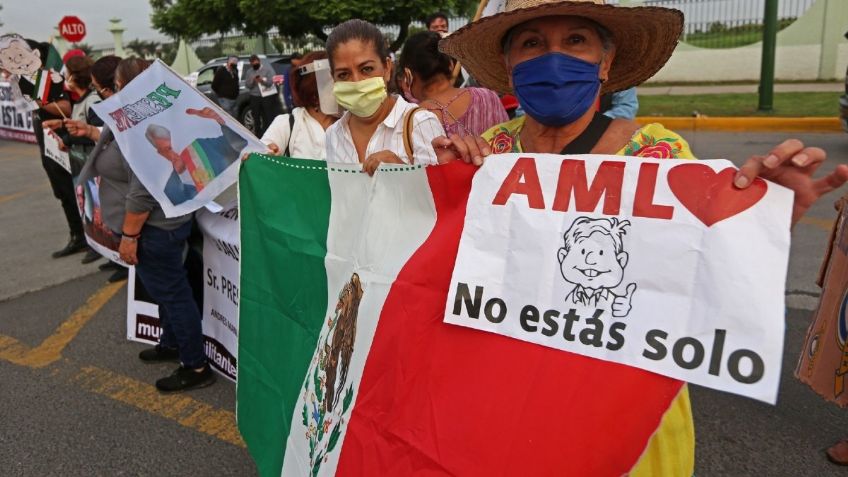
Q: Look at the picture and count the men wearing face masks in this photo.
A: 2